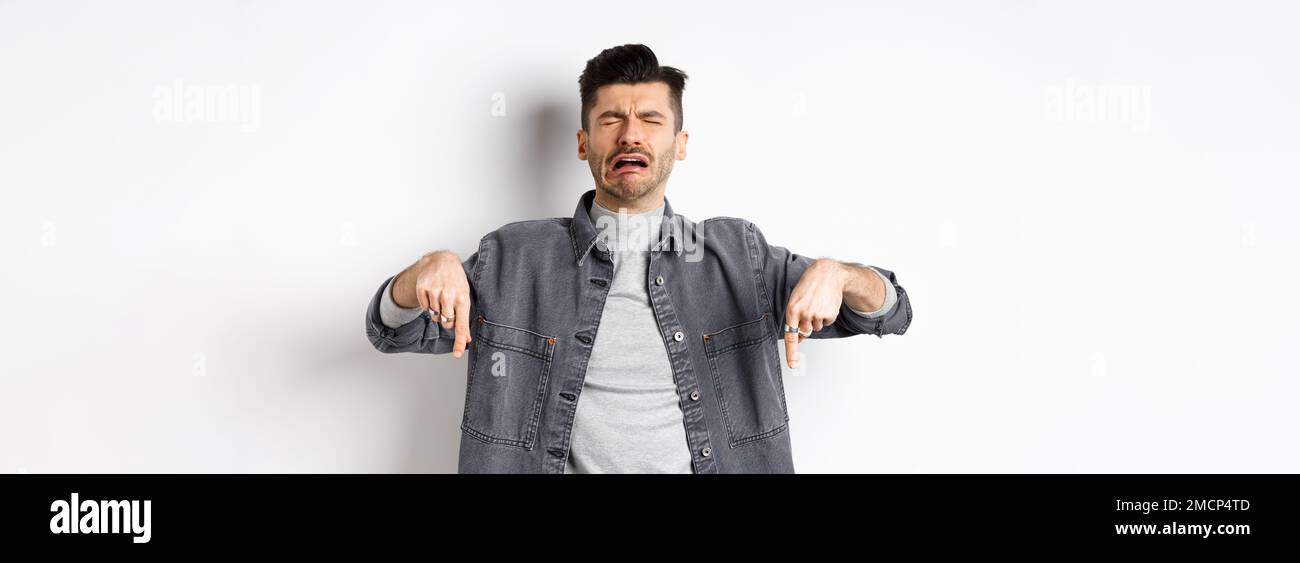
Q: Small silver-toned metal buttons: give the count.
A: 4